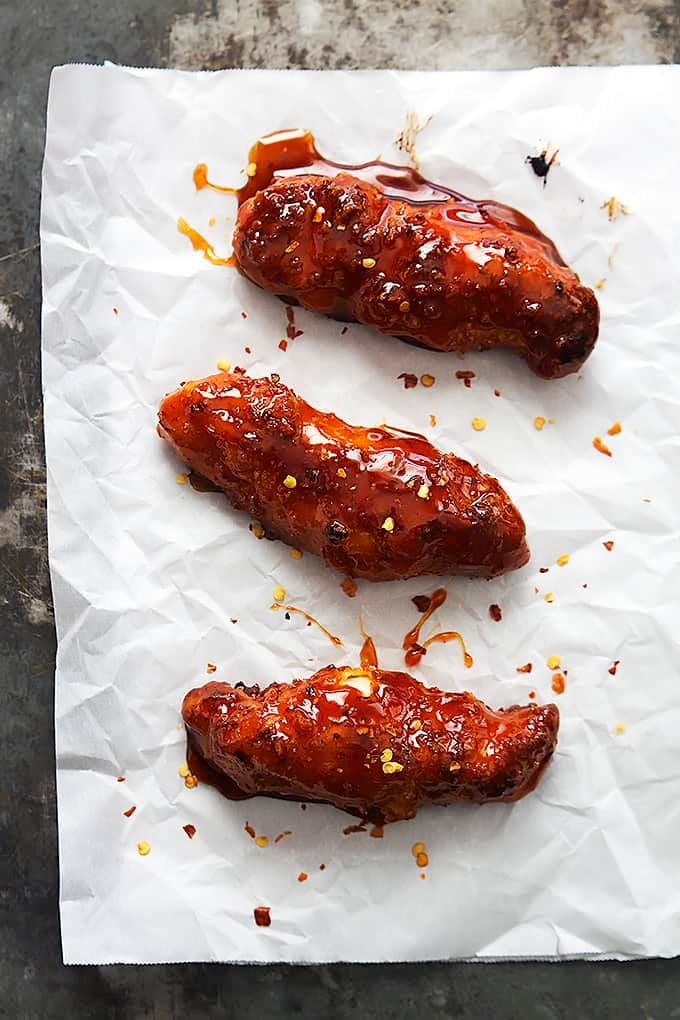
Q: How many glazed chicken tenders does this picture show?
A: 3